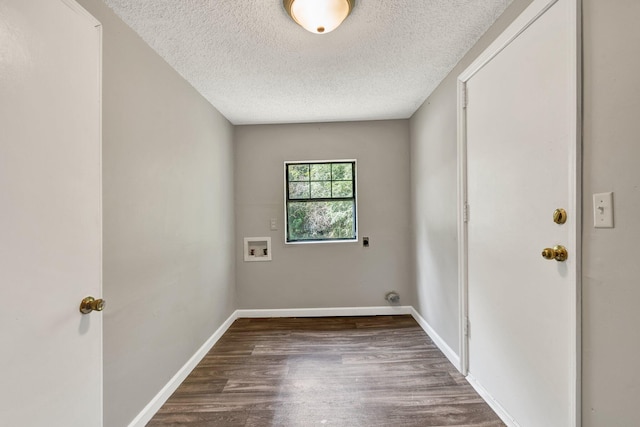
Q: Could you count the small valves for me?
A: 2